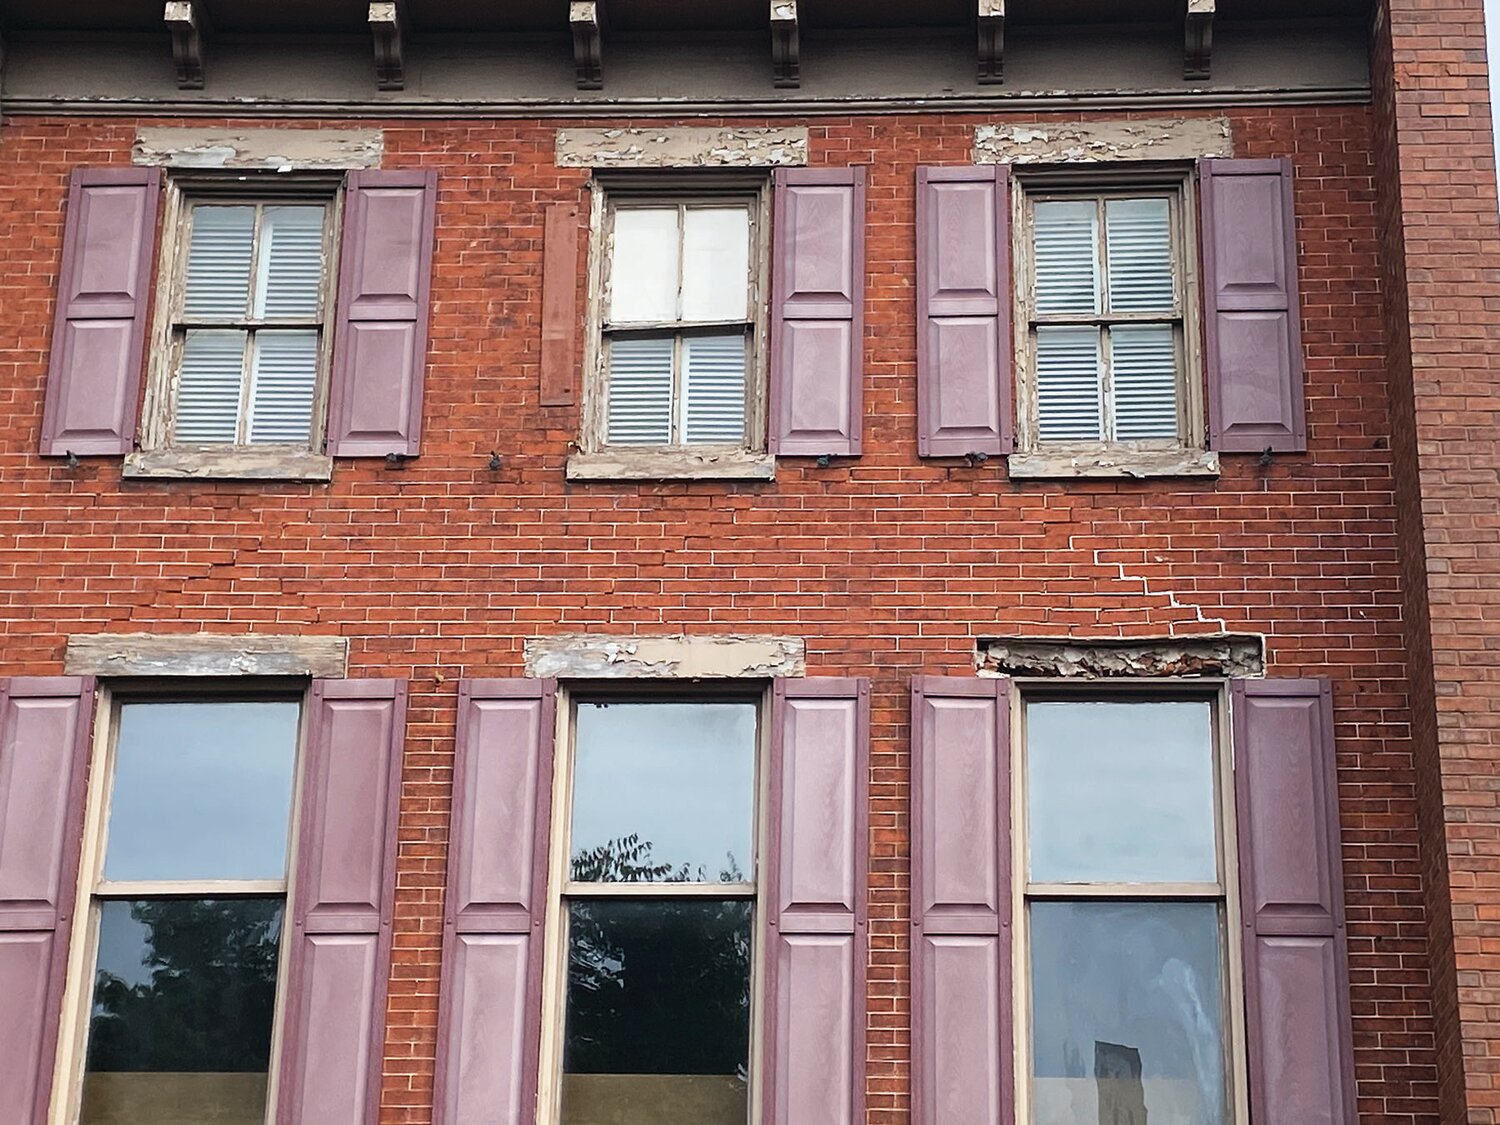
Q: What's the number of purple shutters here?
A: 11